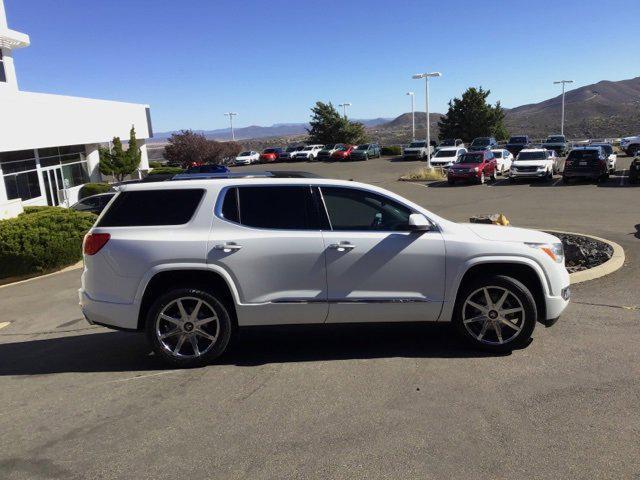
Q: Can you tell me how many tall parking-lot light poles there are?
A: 5